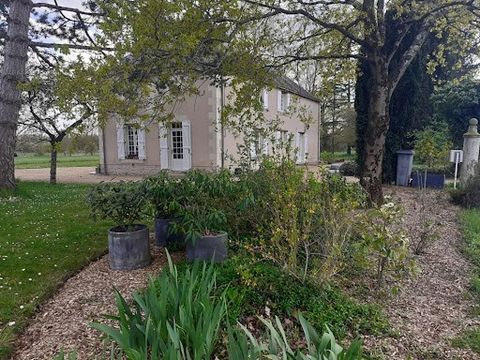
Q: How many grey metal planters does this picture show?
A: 3